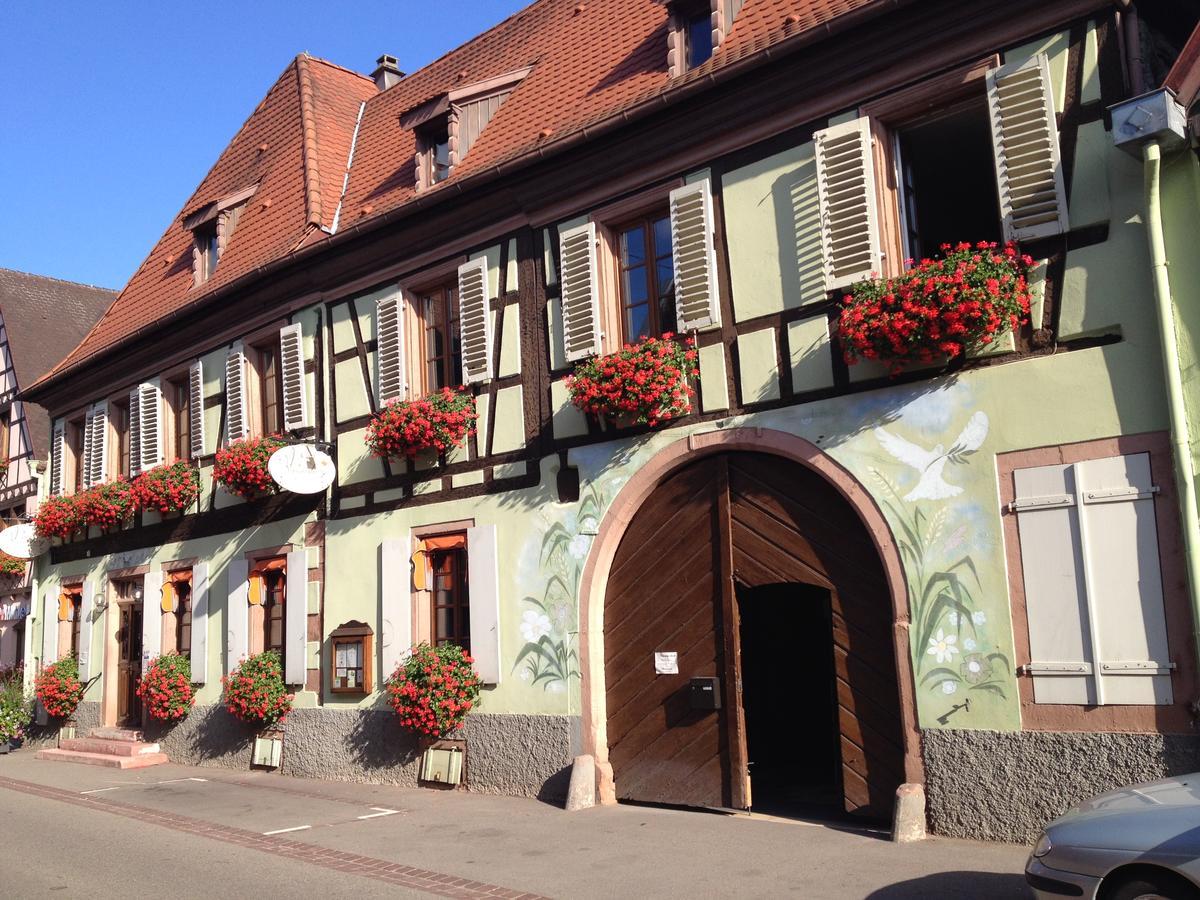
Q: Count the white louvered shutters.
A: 14